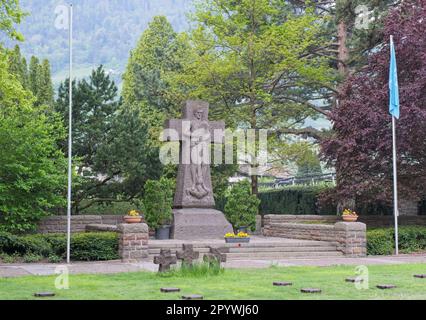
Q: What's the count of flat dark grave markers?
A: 8